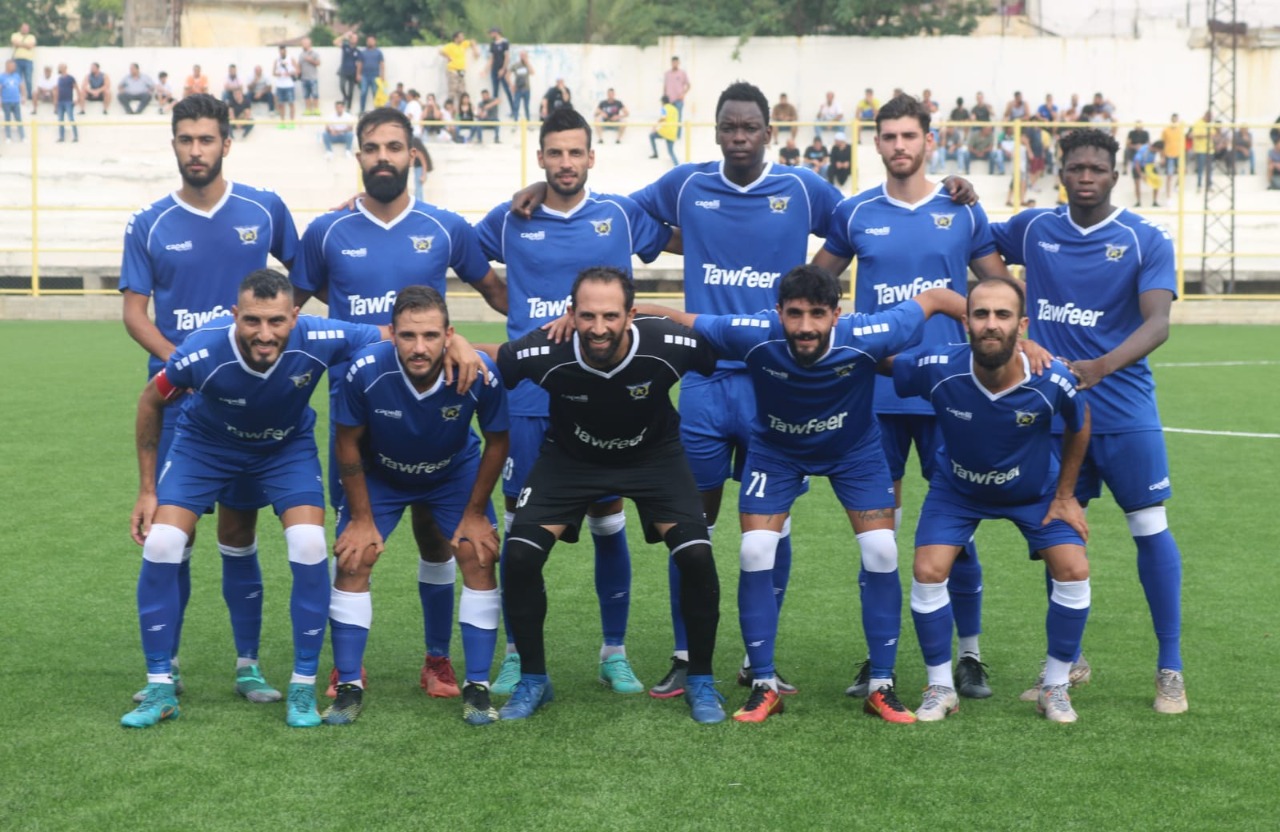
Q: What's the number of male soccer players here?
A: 11